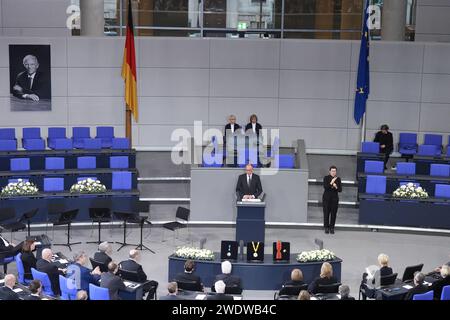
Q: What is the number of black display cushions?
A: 3